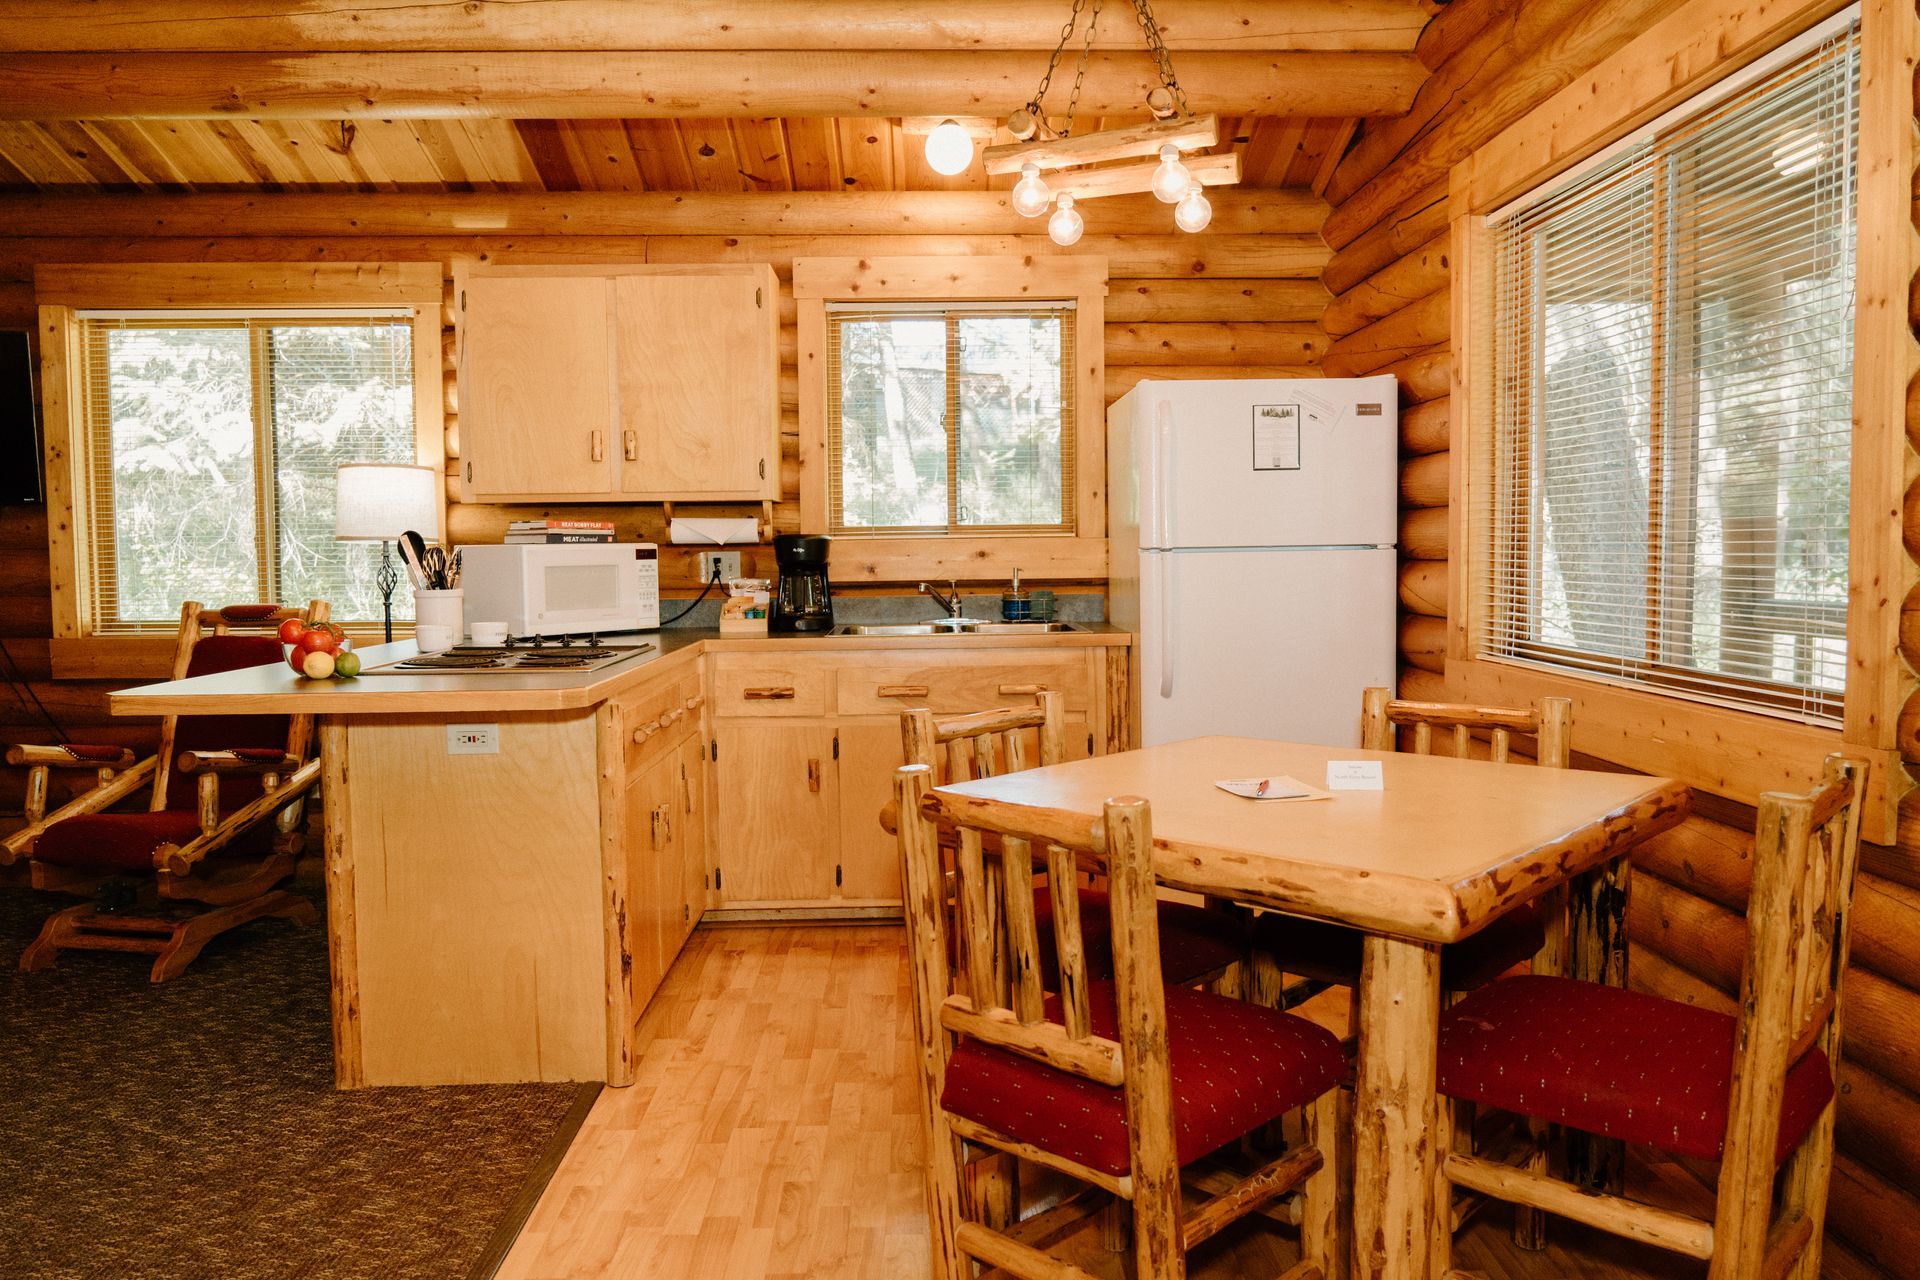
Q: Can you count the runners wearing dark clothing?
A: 0